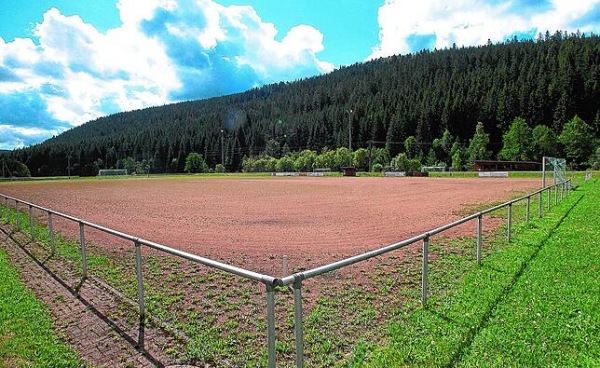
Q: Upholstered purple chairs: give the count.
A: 0